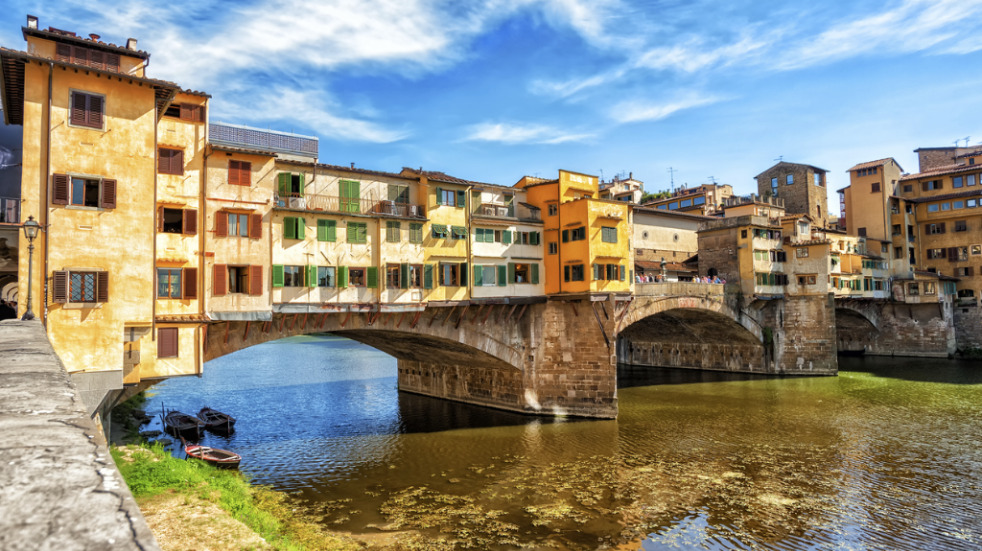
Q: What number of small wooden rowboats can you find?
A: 3